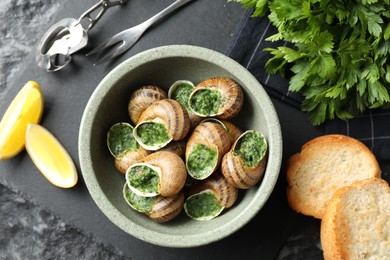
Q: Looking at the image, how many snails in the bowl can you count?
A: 11